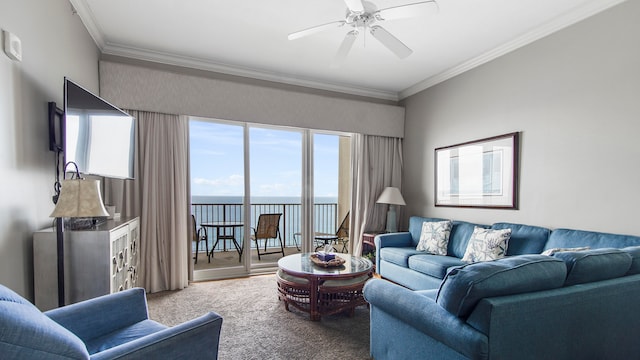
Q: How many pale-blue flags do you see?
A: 0